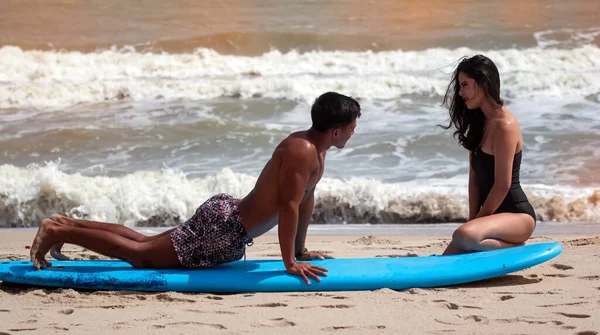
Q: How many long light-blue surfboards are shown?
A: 1